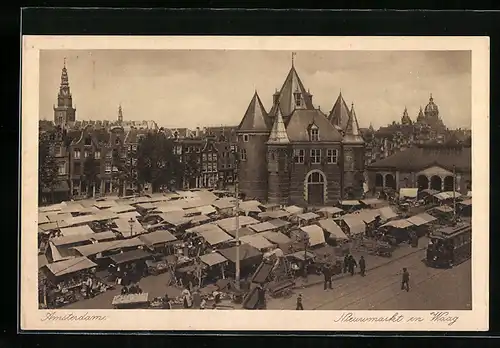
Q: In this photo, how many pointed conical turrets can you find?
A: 5